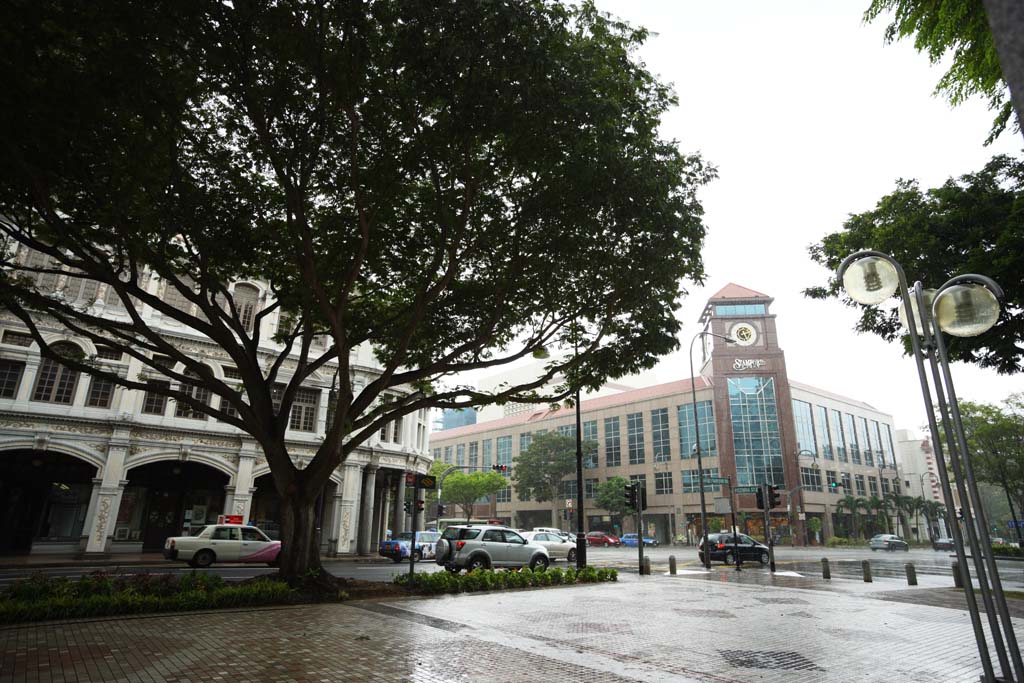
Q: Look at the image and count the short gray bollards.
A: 6